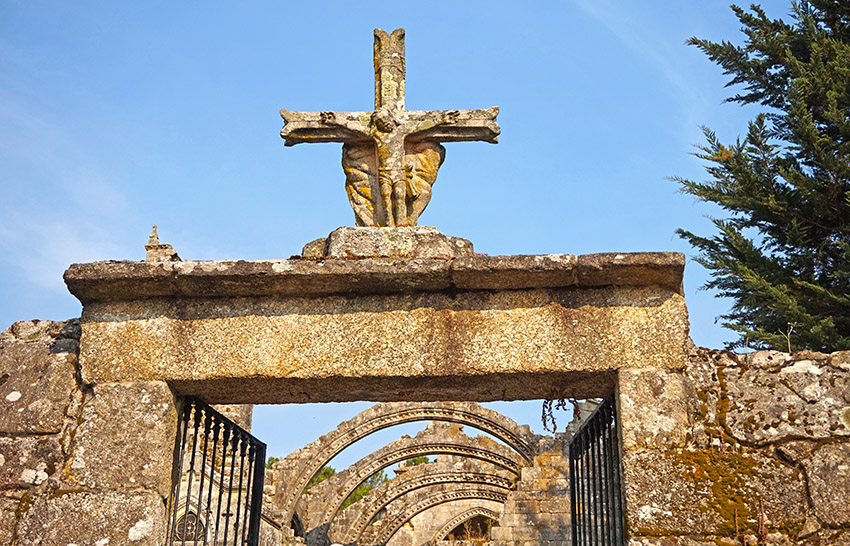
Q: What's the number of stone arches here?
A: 5